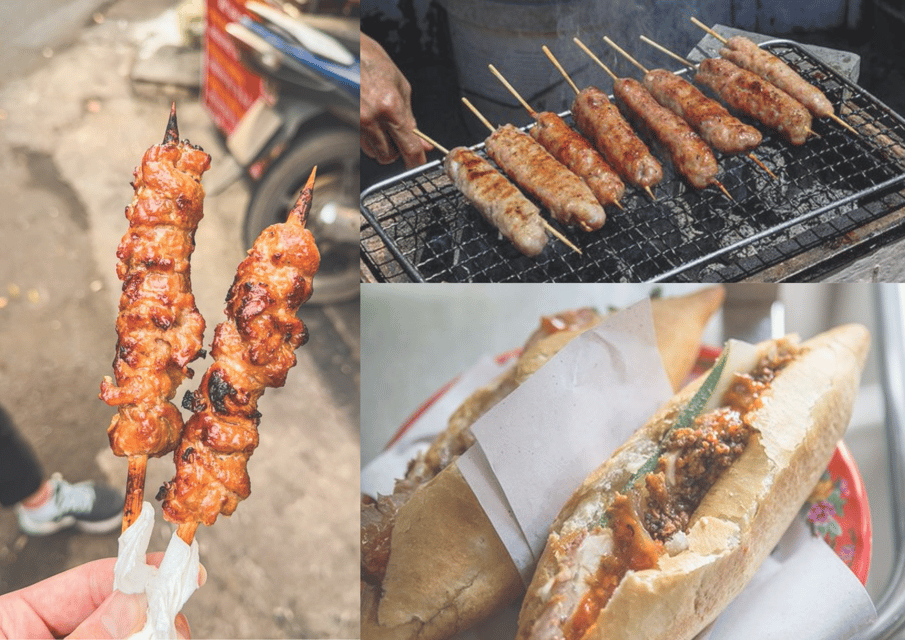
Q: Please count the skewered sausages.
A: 8